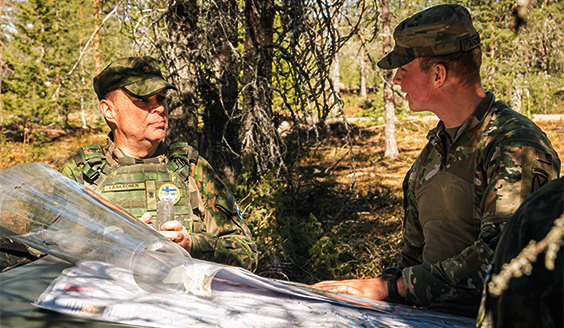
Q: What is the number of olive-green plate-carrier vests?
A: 1